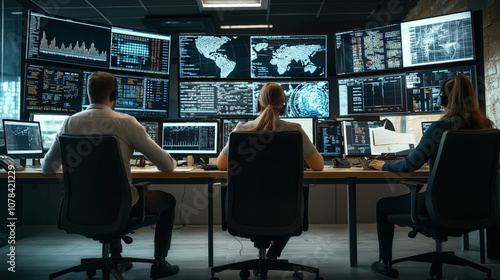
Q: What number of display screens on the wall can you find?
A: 12